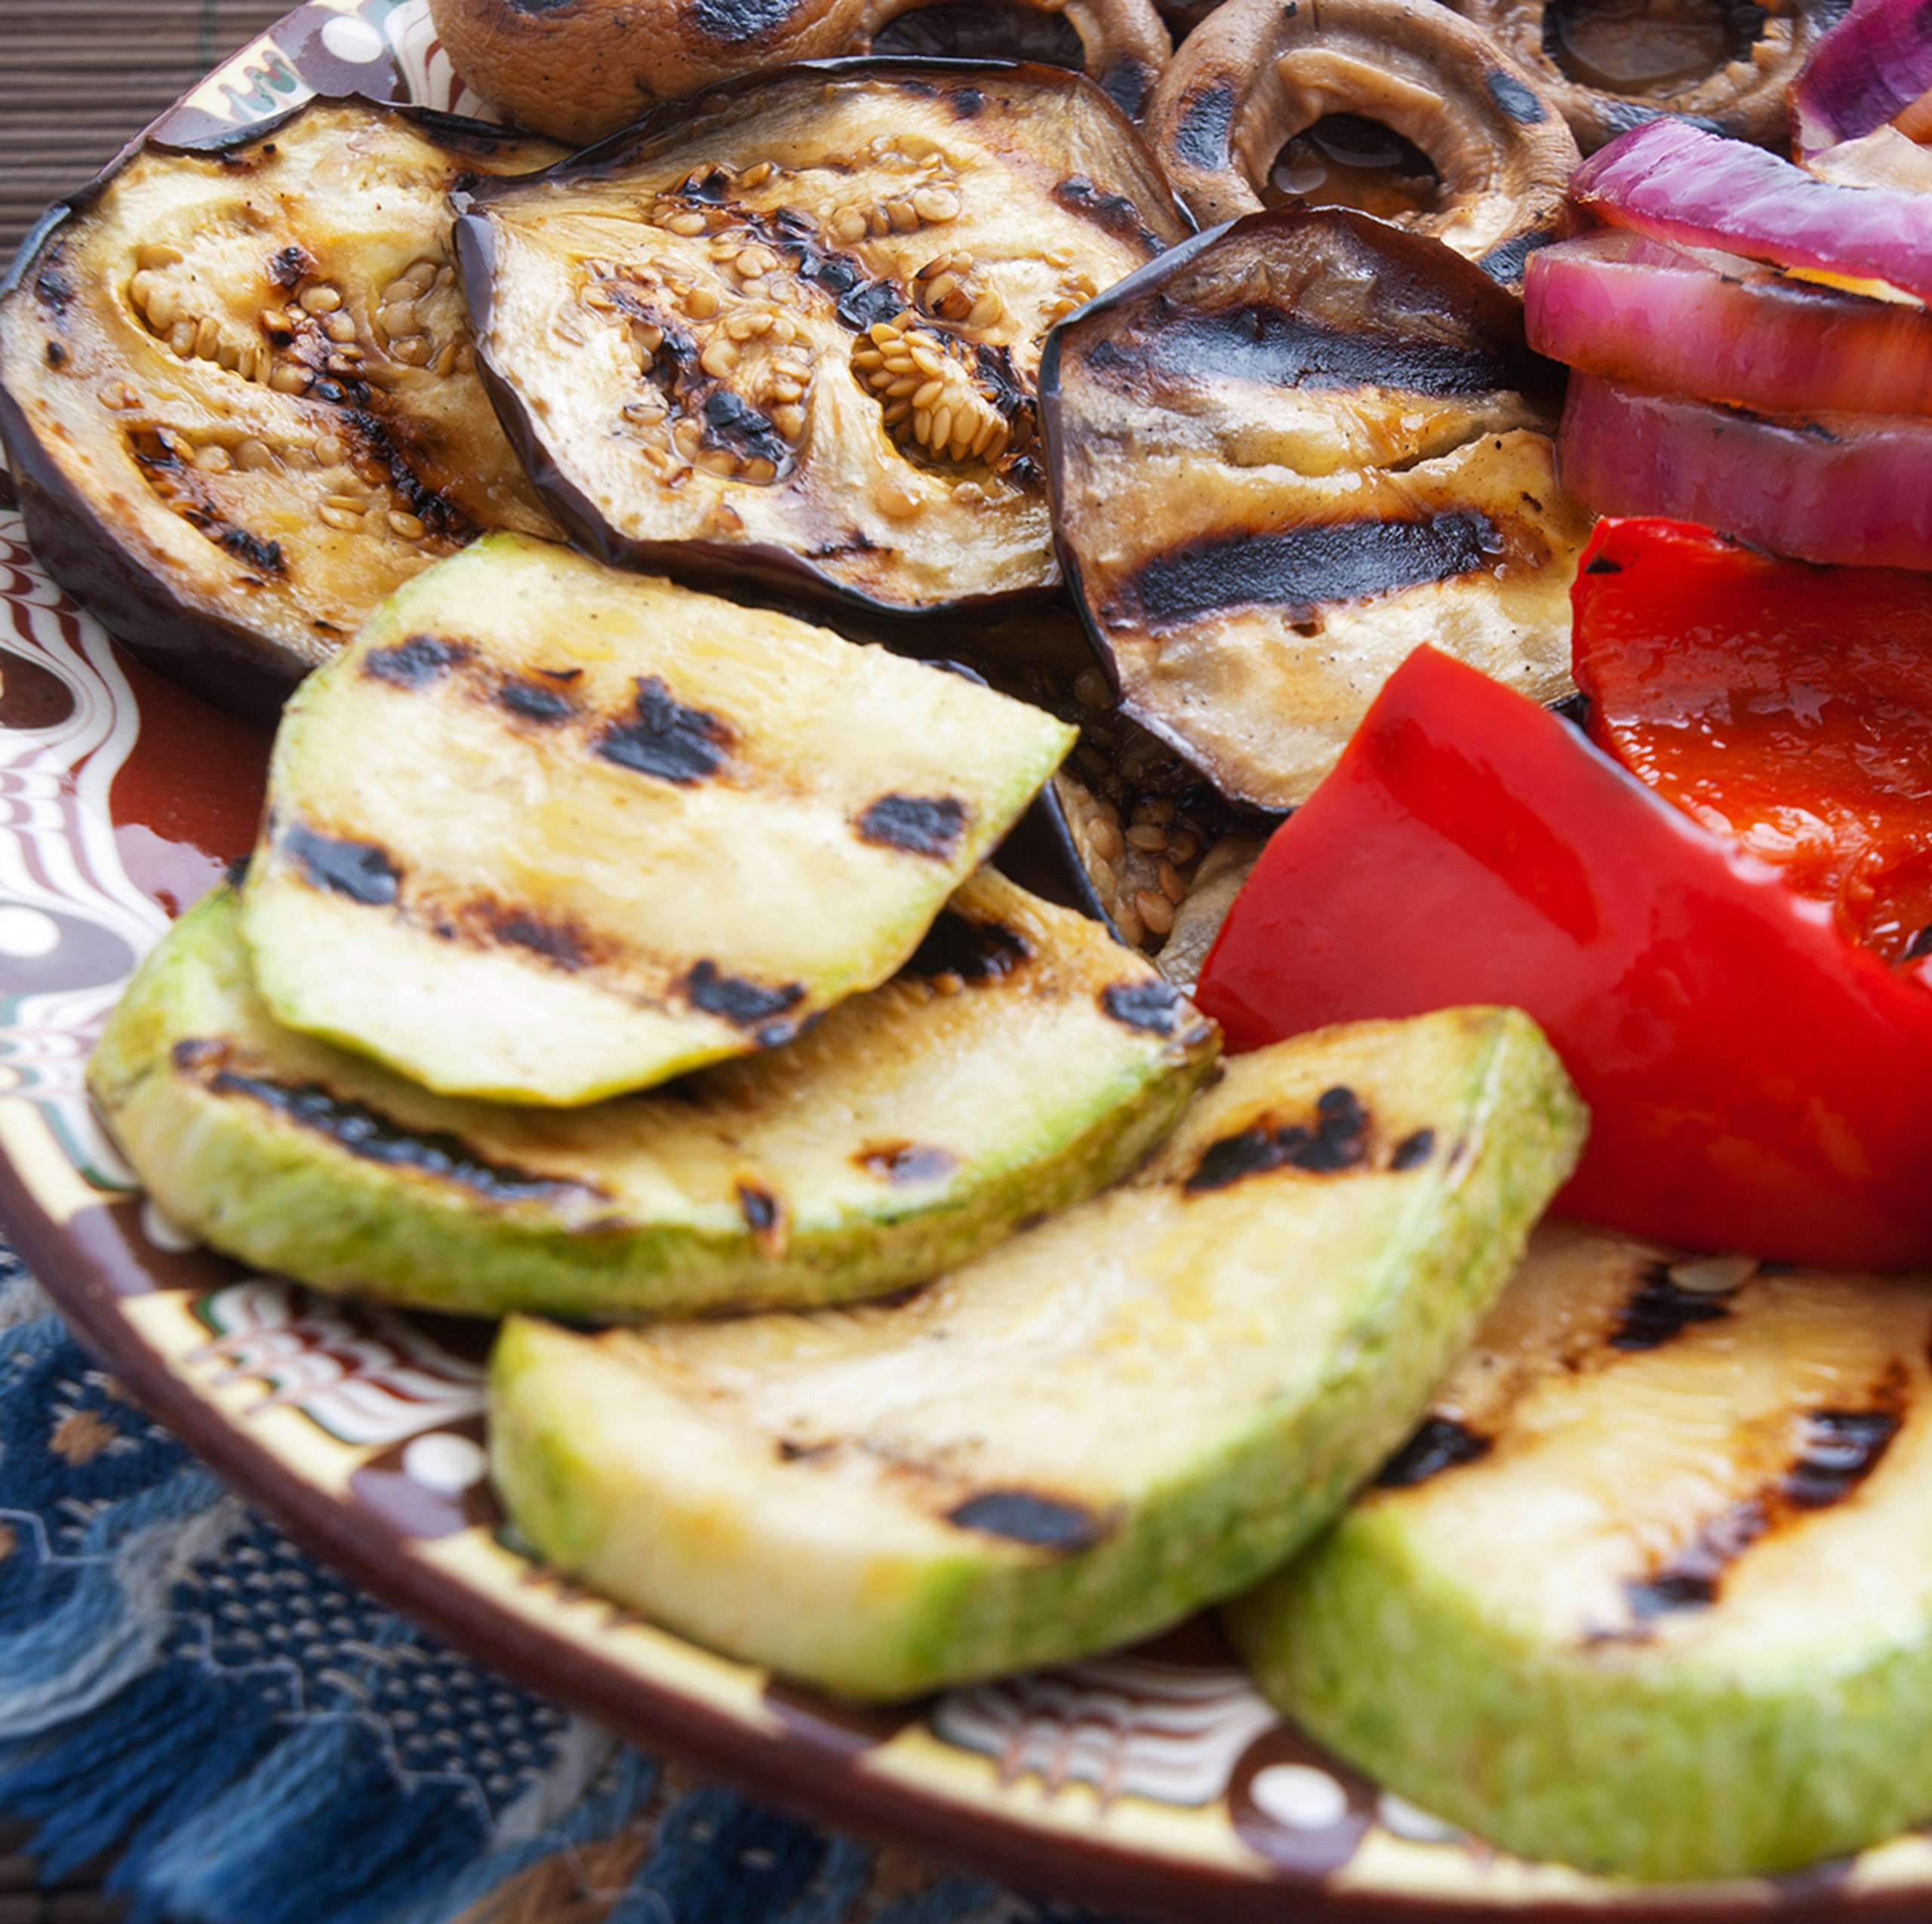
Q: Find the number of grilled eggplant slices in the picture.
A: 4